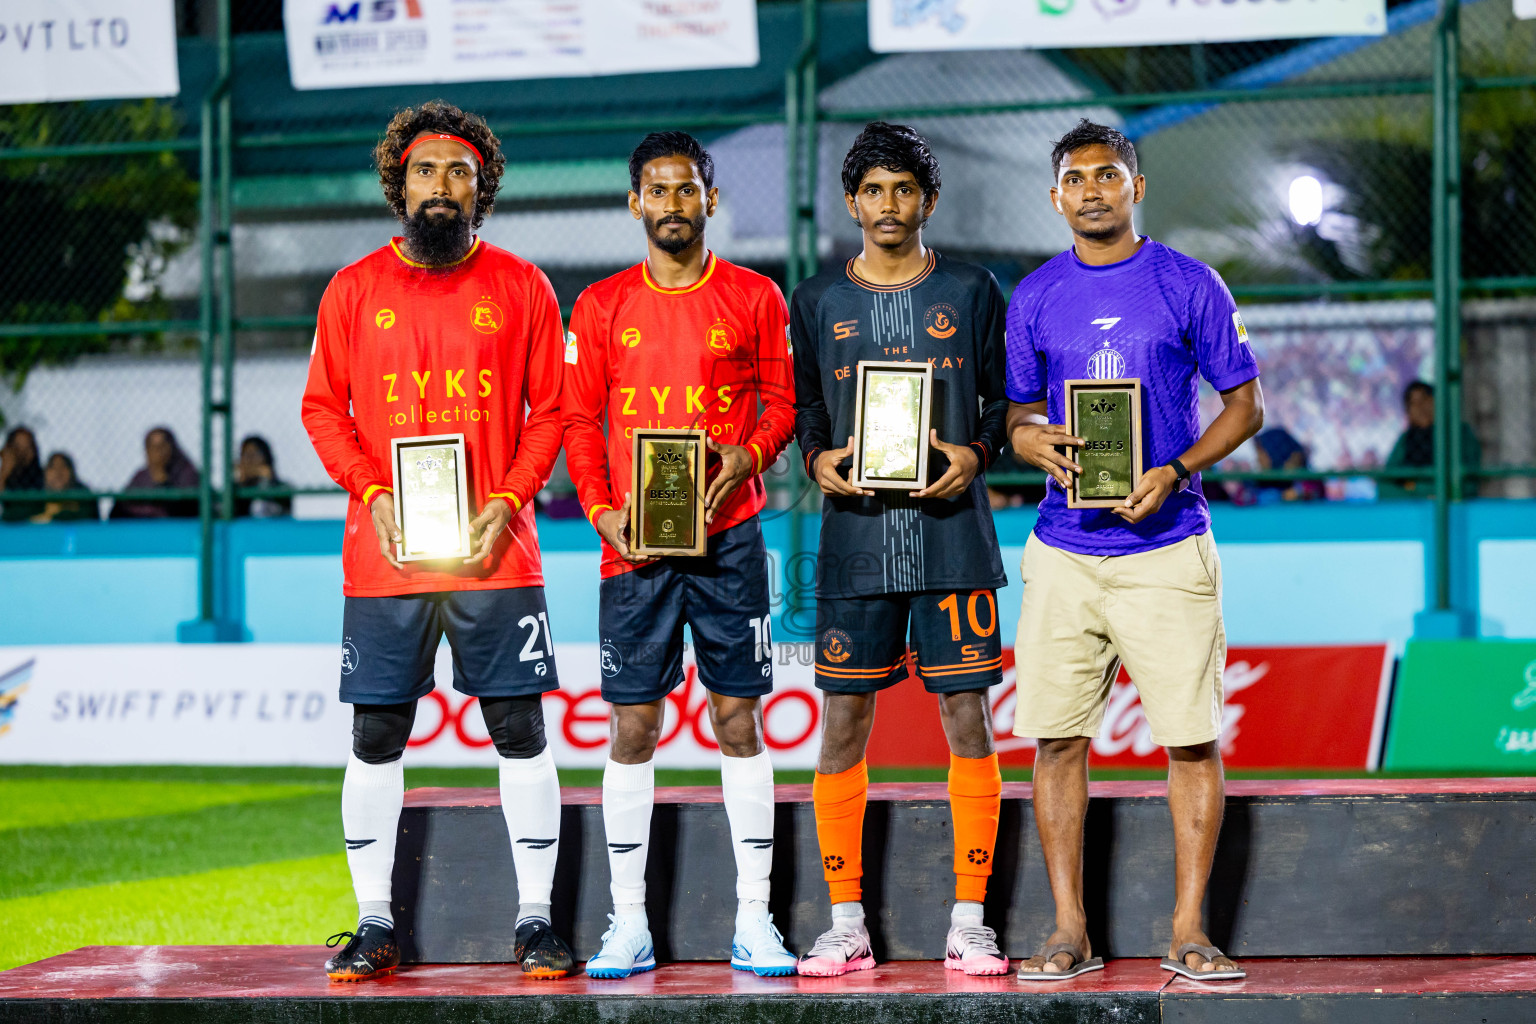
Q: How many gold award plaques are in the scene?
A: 4